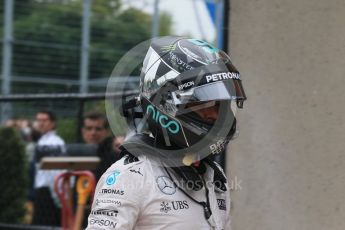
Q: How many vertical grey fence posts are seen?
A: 3